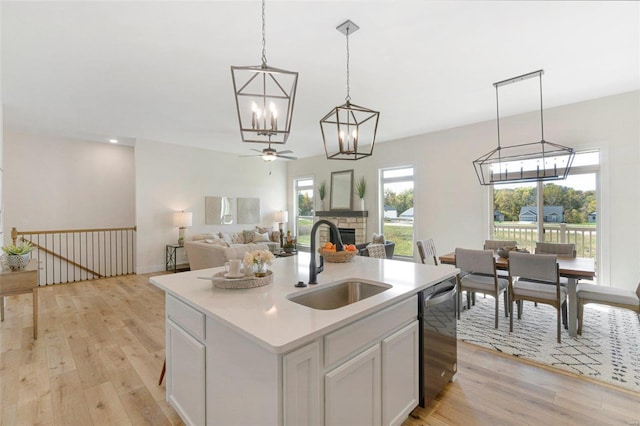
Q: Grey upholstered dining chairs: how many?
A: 6